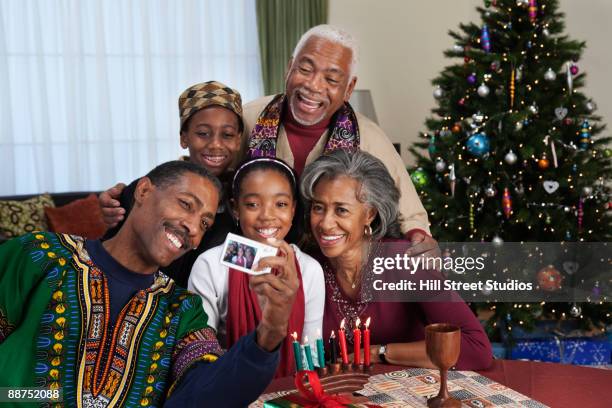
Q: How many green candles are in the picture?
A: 3